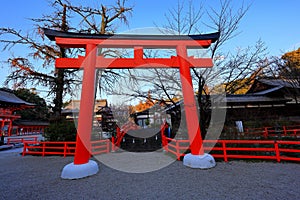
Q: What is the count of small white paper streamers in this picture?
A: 4